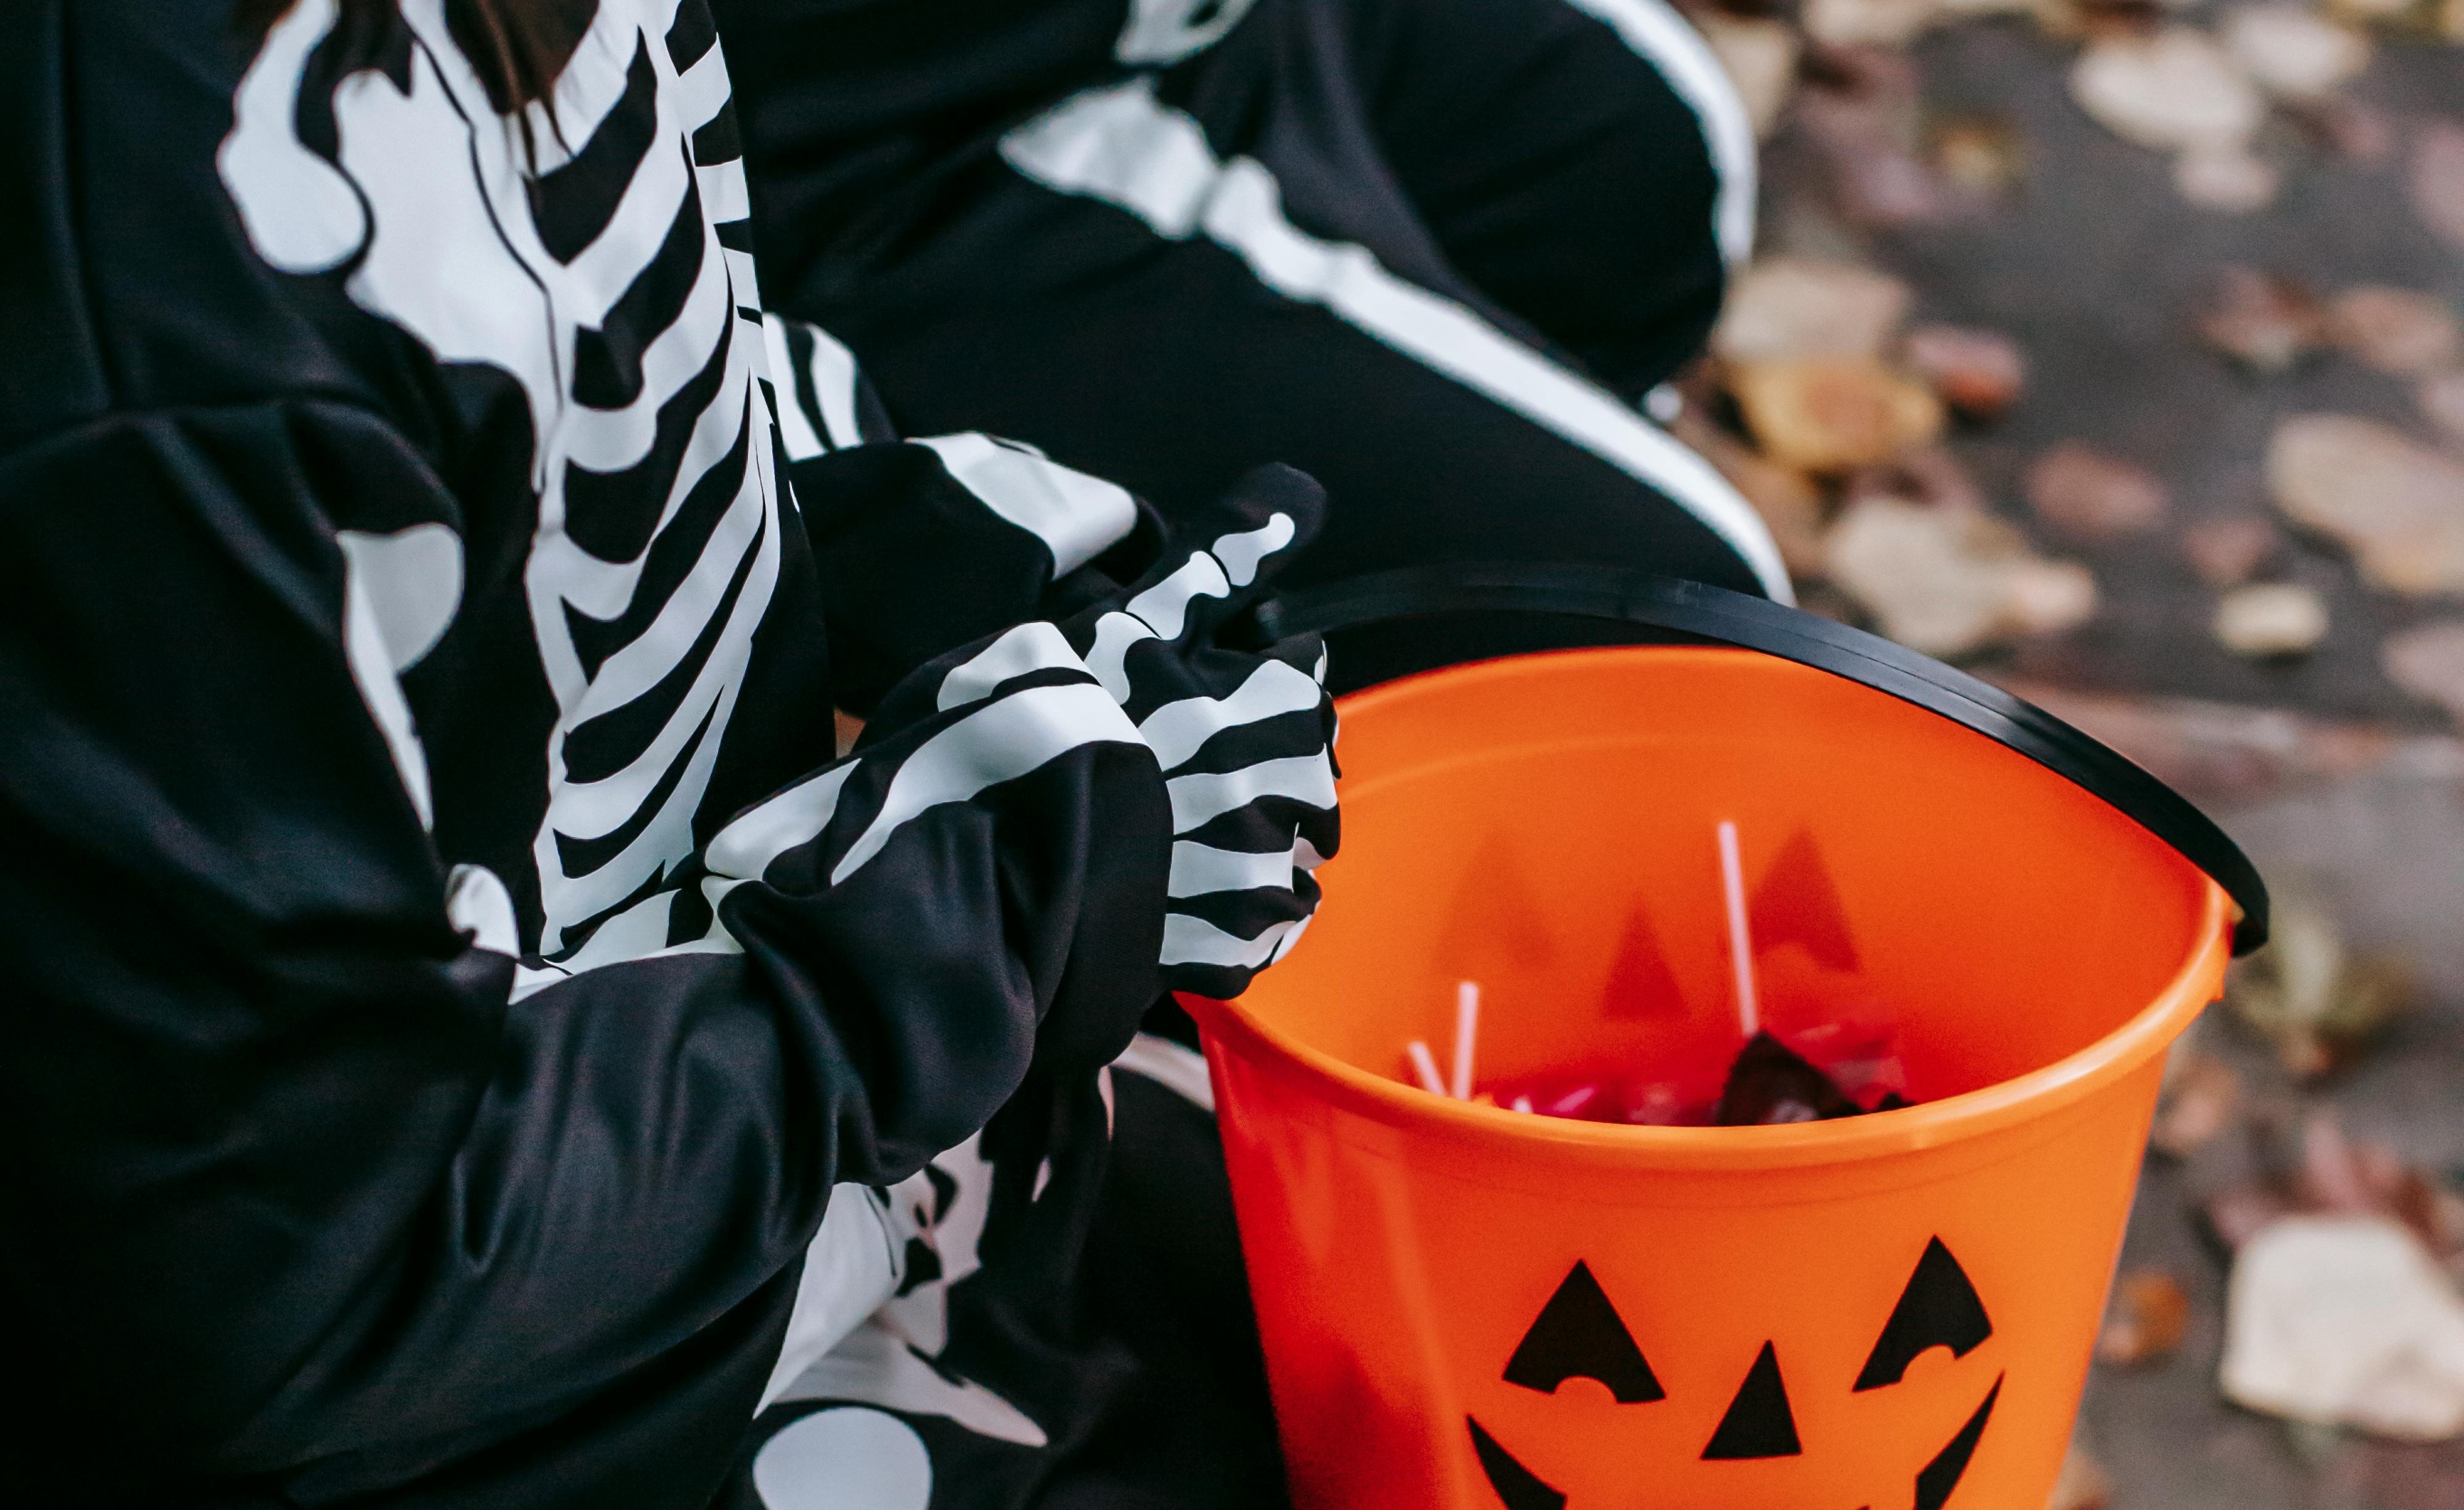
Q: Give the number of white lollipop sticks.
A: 3